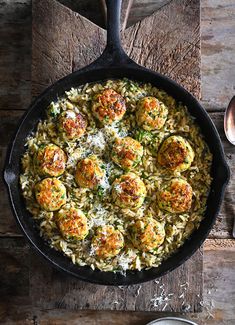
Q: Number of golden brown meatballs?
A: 13